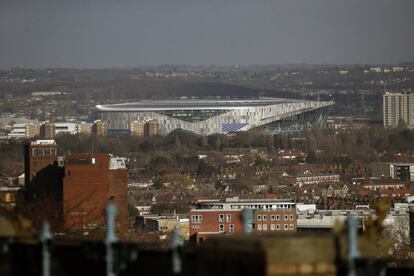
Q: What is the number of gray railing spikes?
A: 5